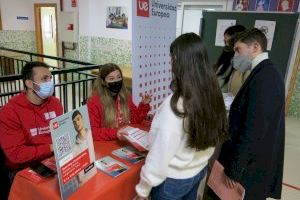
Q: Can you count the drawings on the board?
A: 2